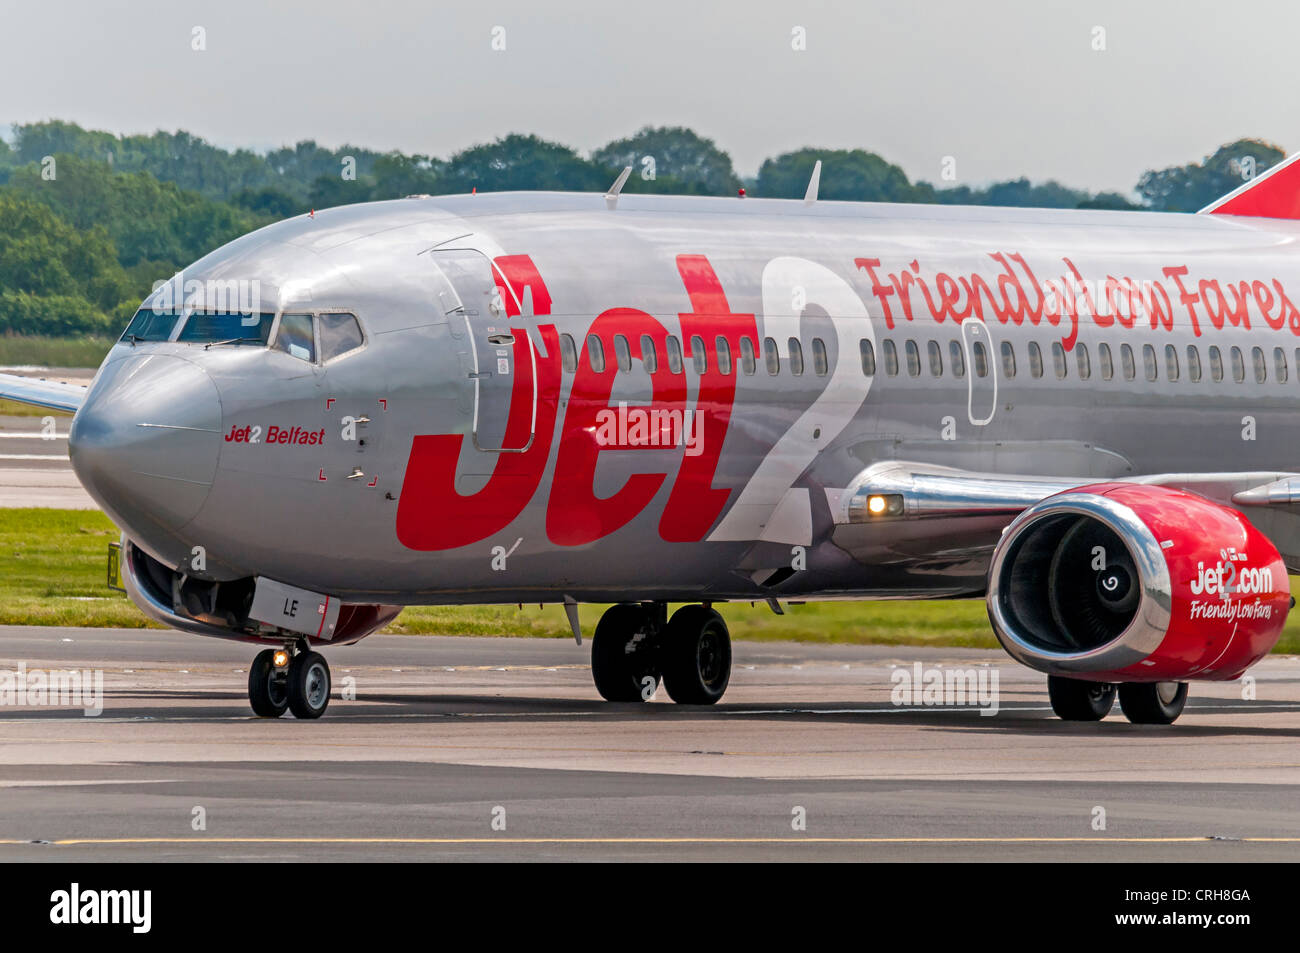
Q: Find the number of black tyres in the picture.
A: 6